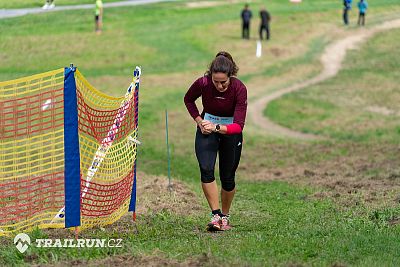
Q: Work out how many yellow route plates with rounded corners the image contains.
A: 0